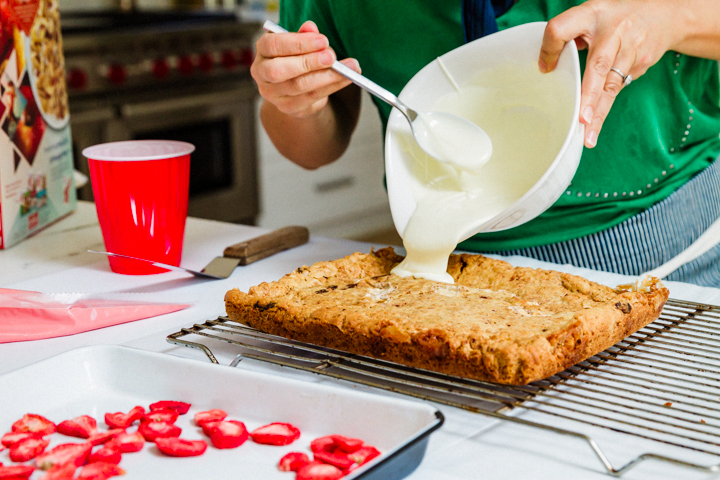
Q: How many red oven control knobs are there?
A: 7